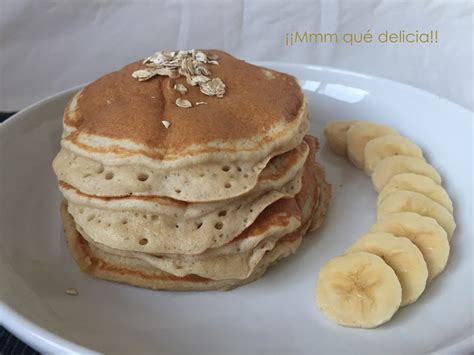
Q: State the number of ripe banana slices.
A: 9